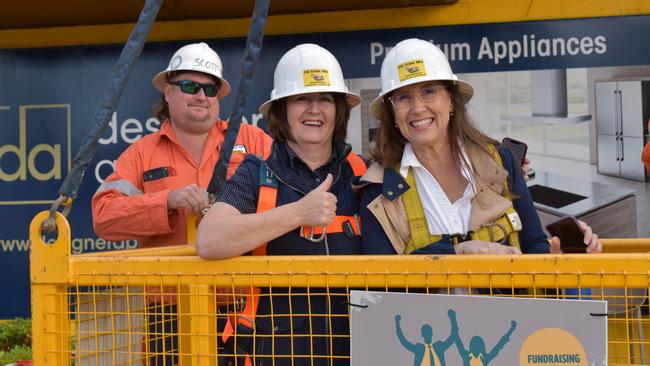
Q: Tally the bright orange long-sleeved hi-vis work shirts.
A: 1